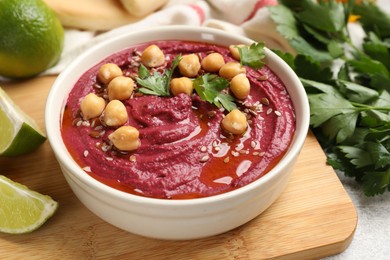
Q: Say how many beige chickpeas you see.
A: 13